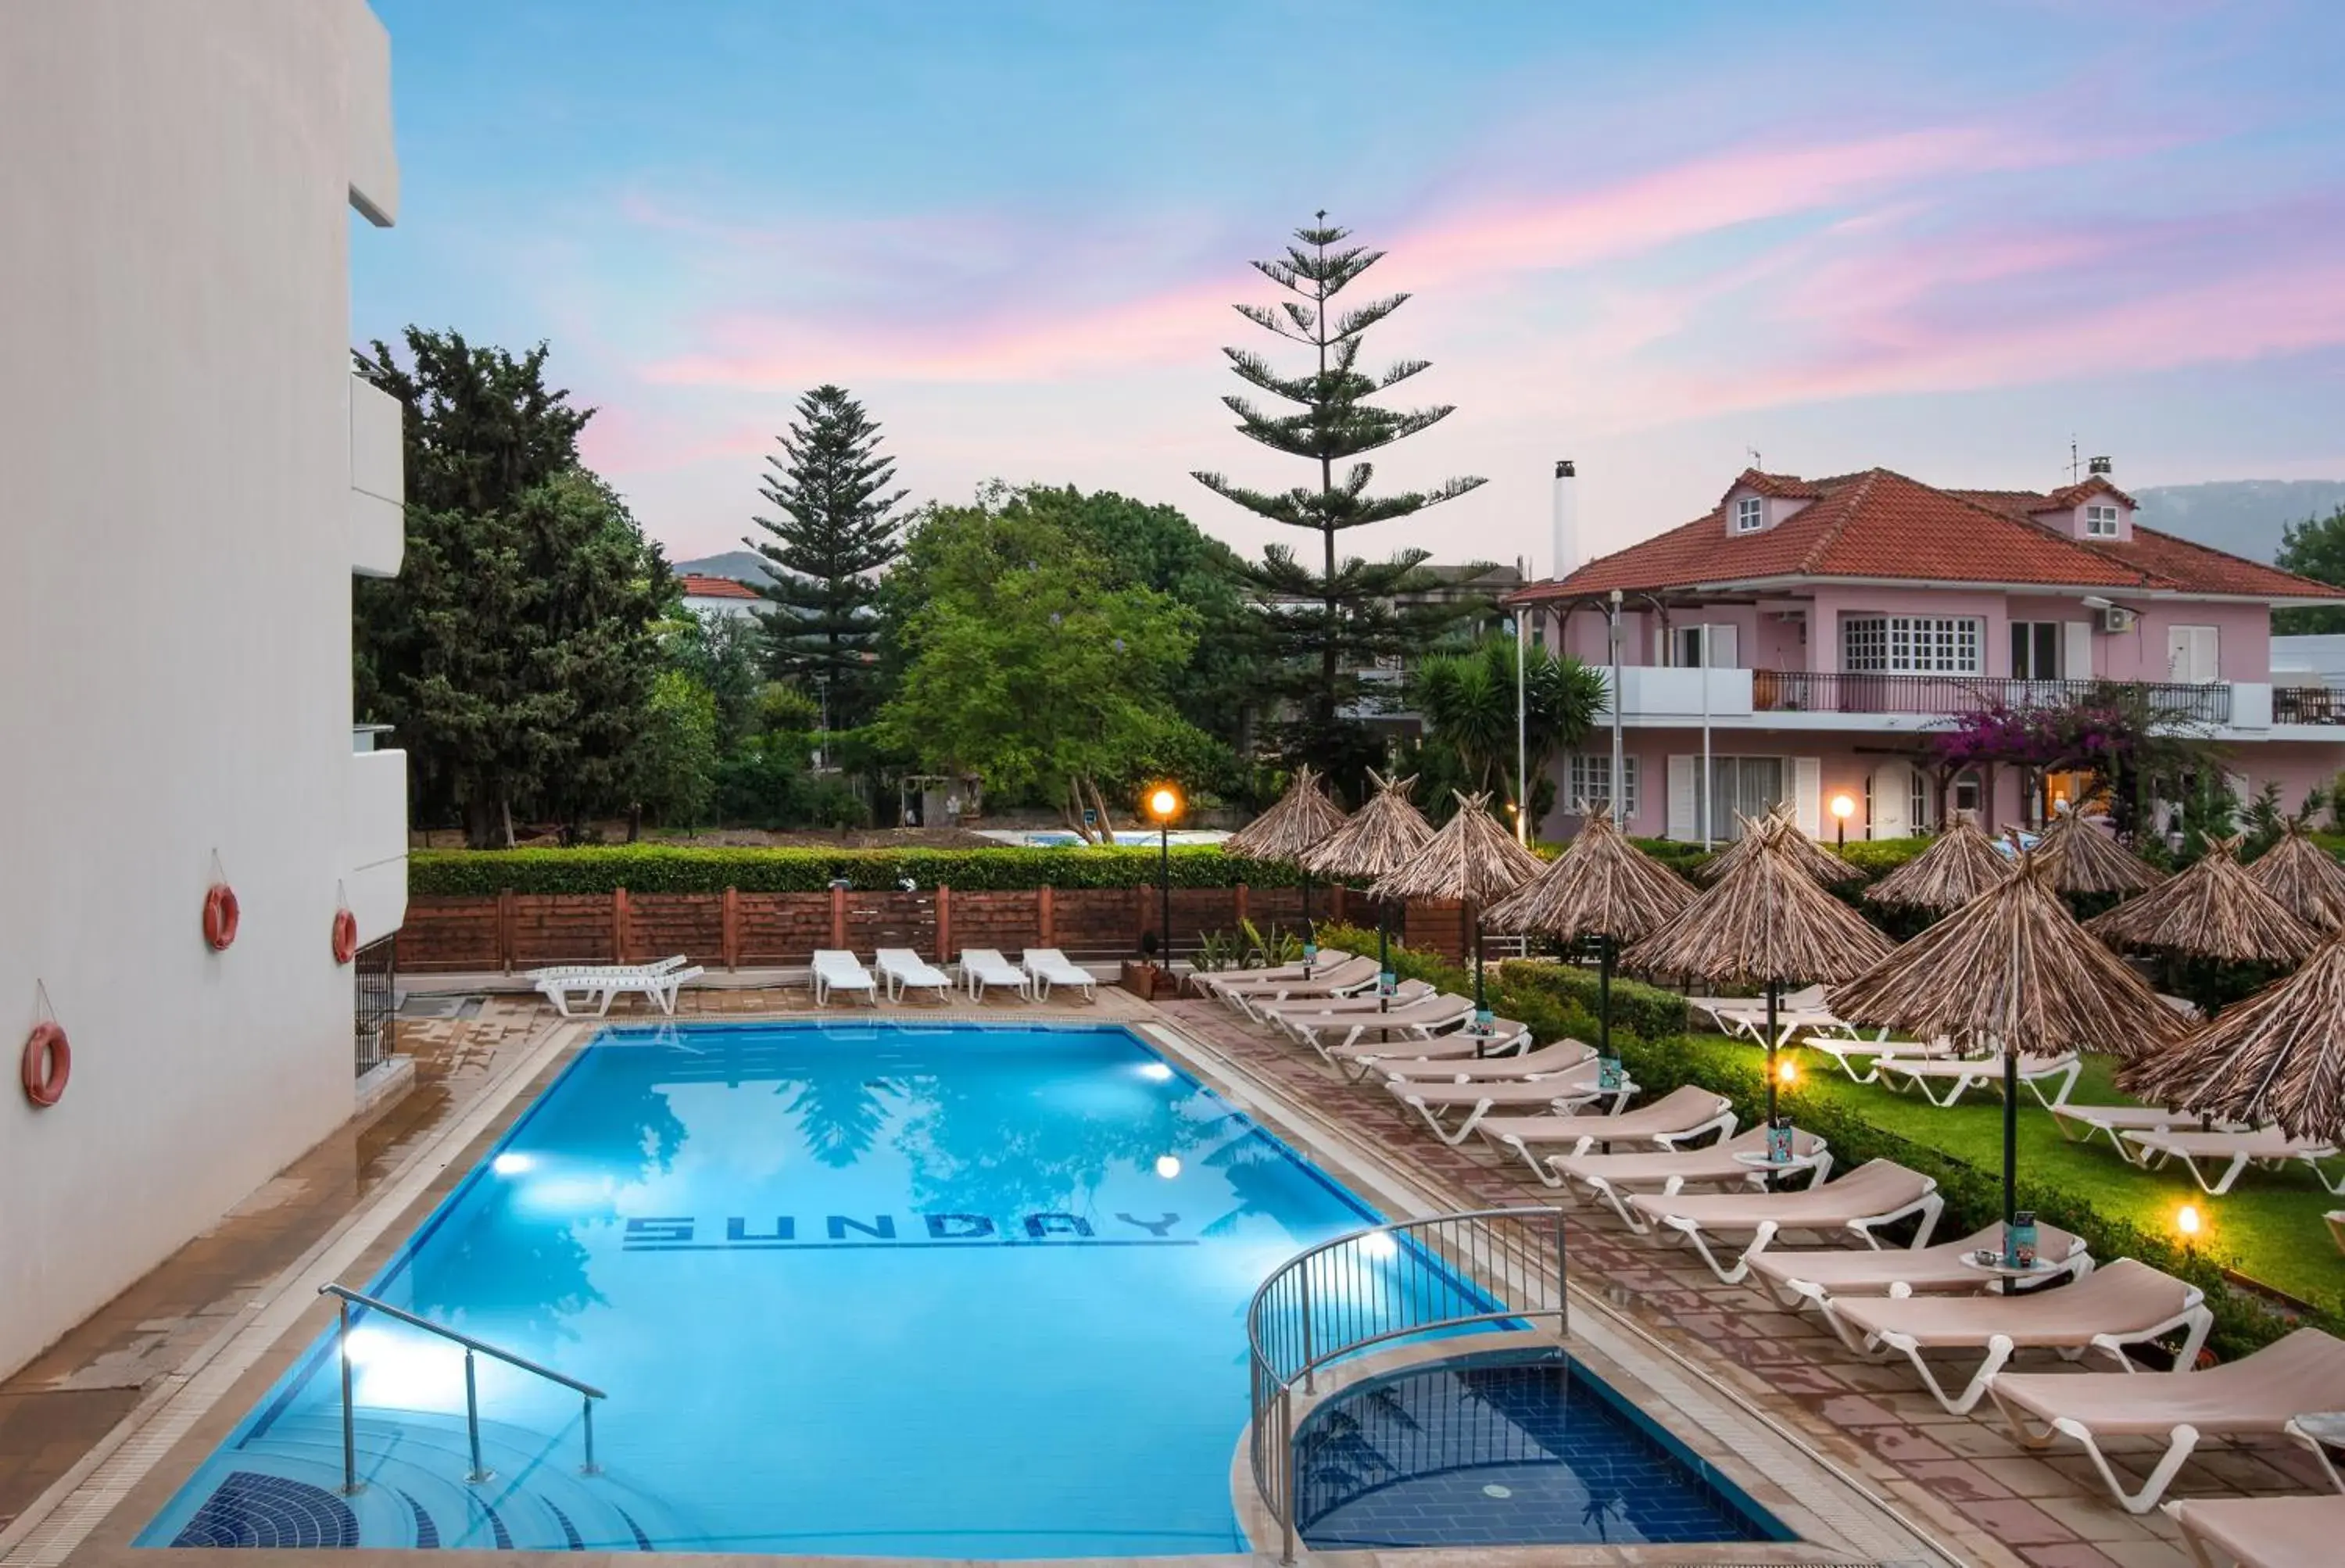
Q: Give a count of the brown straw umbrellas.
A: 12